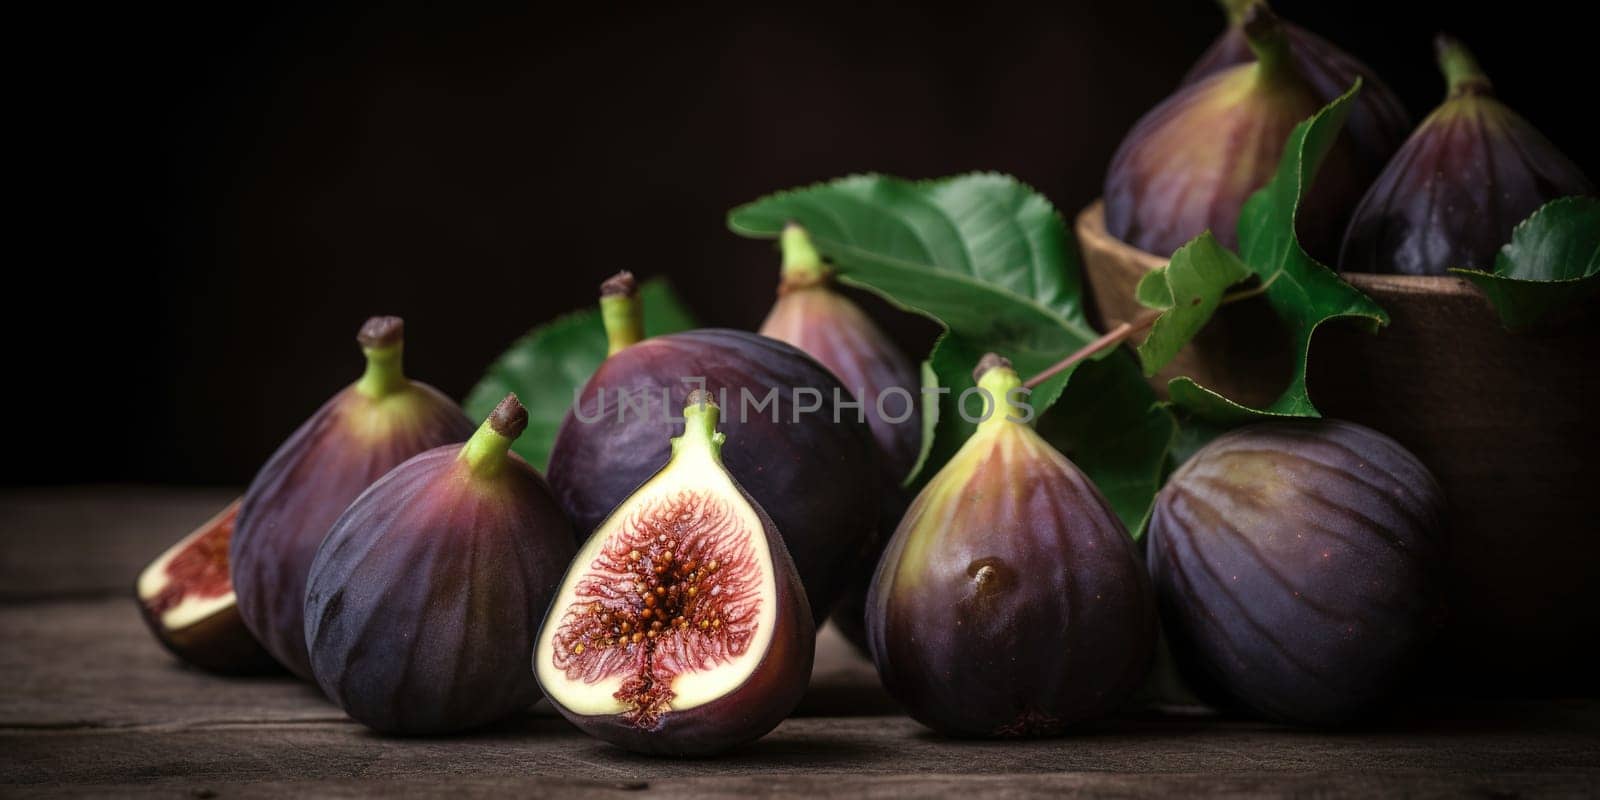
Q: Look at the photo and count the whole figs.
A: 9